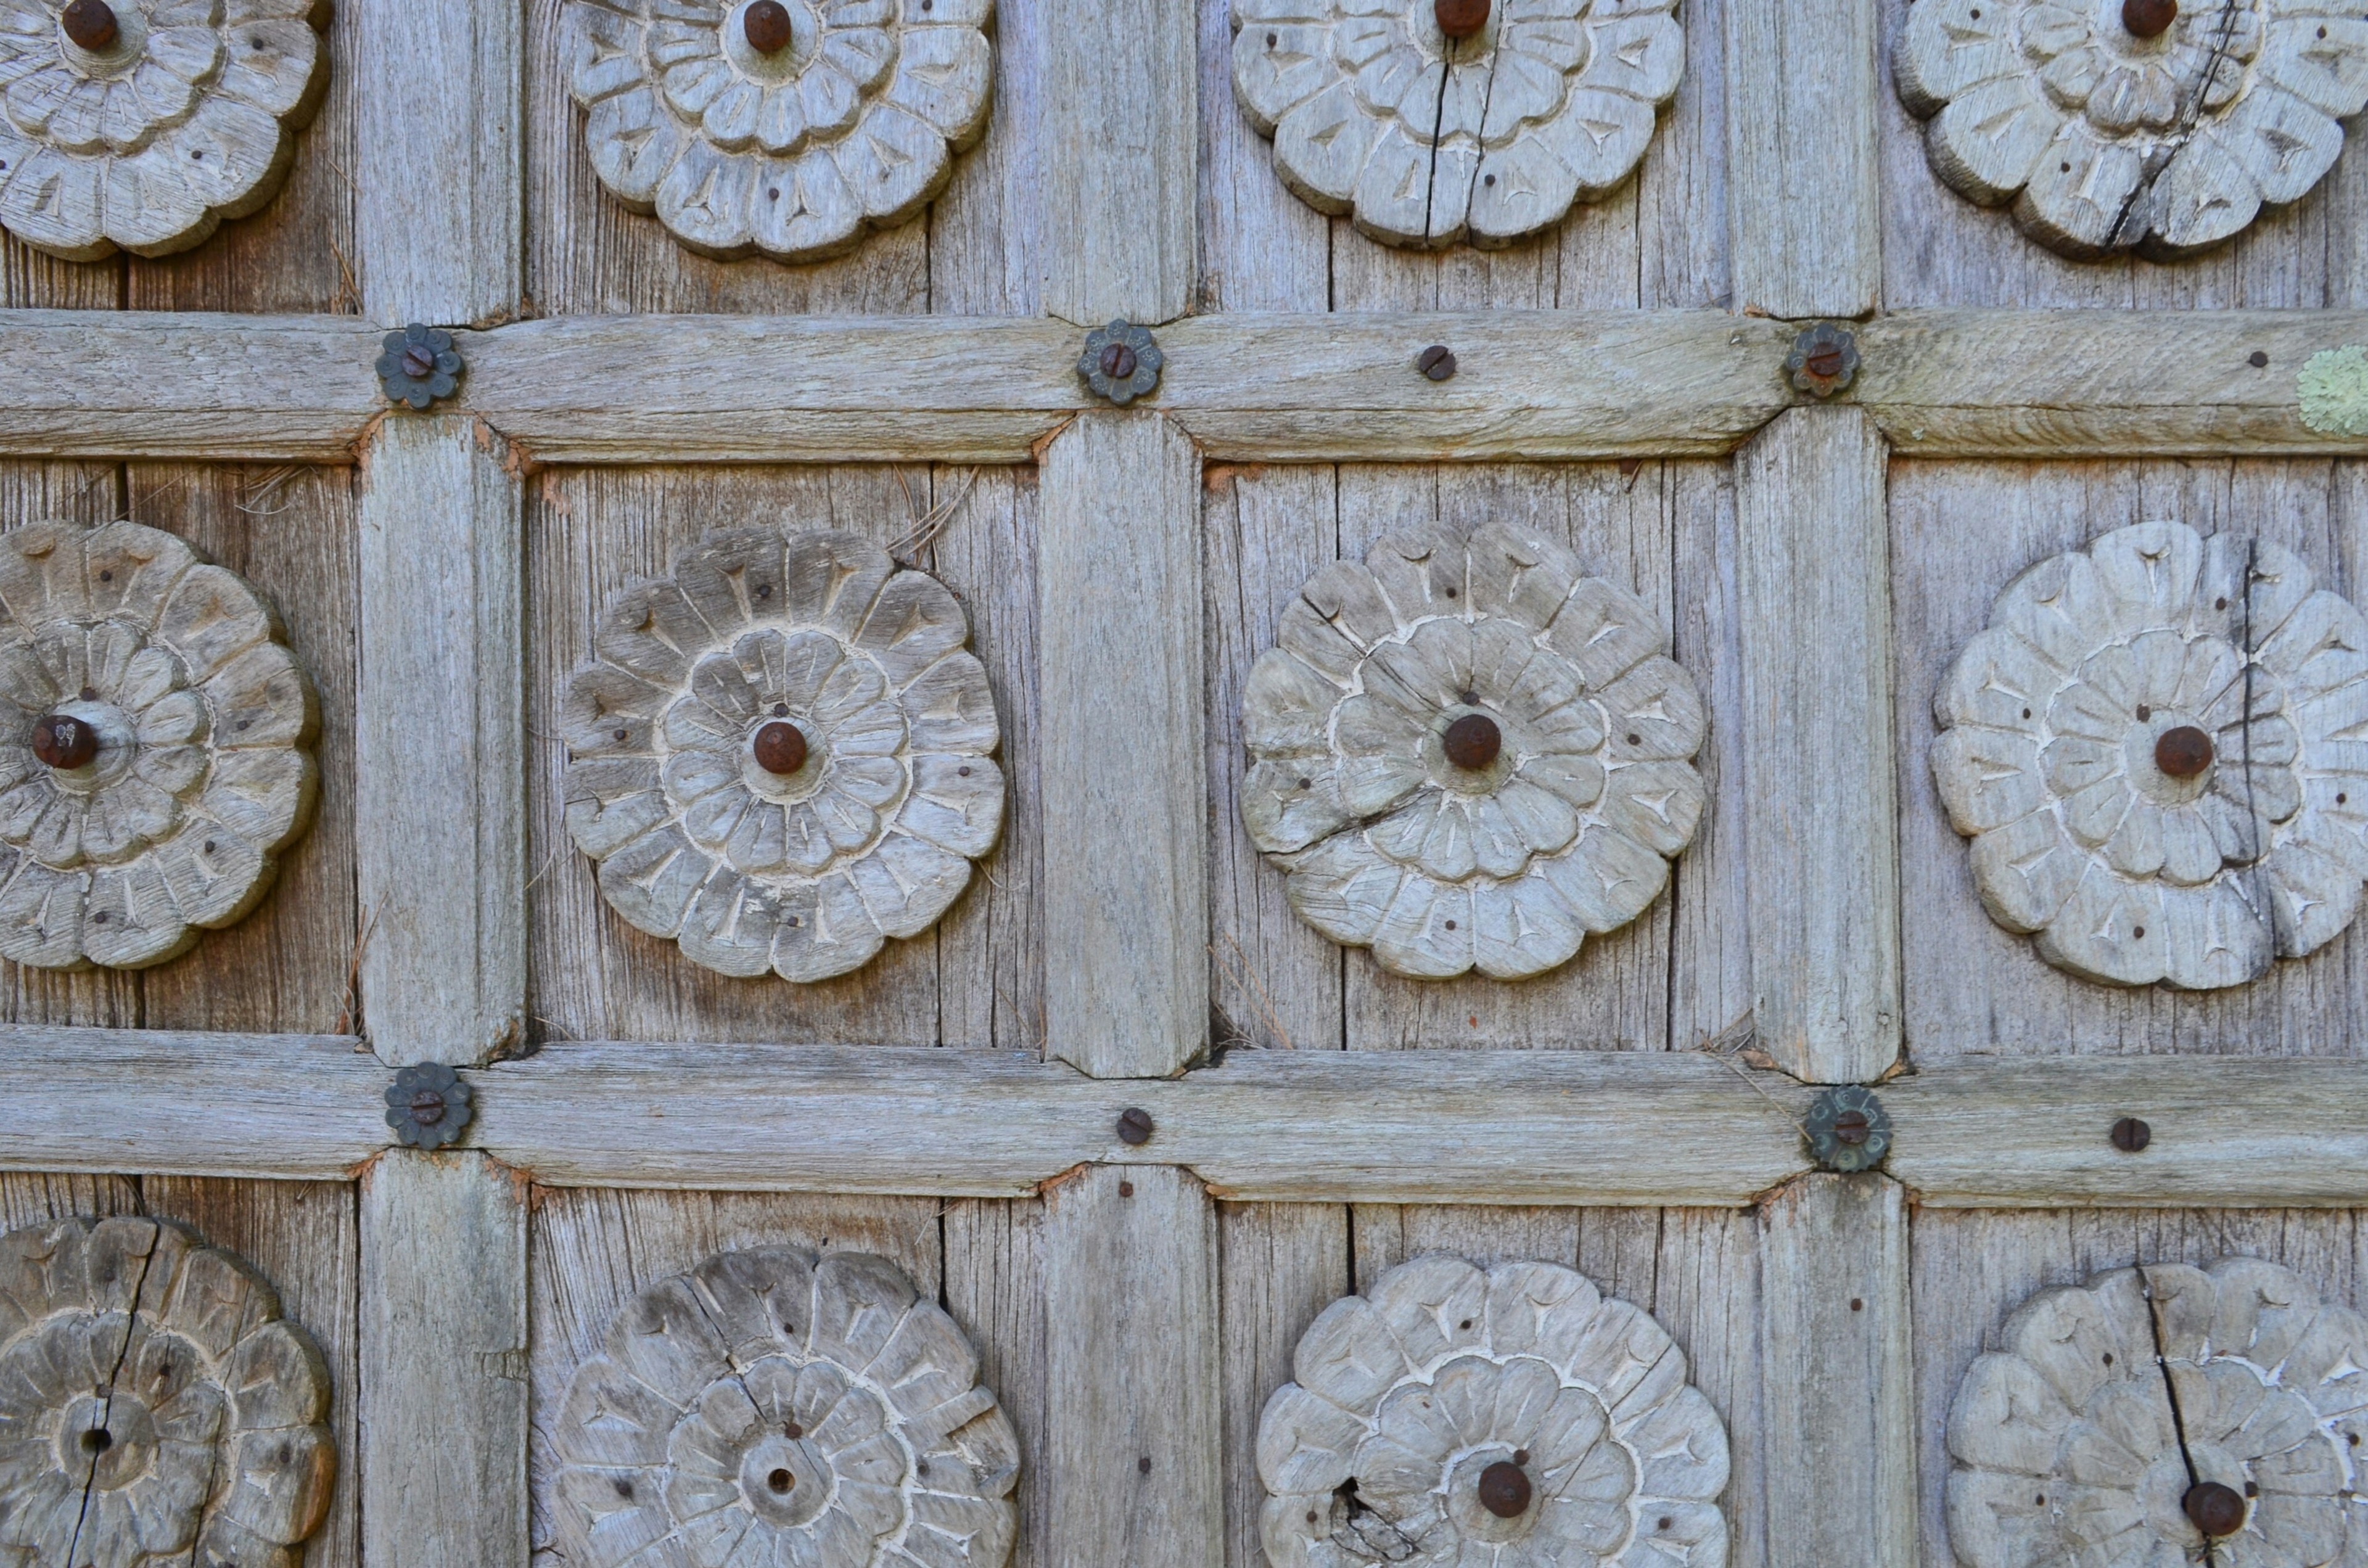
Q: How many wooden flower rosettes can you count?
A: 12